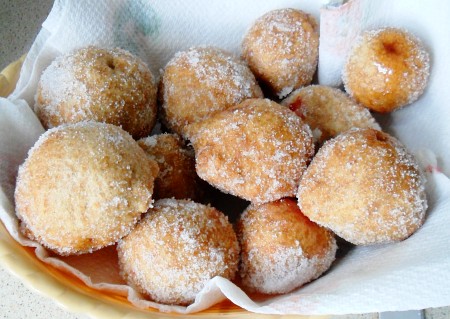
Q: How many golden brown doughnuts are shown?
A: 11